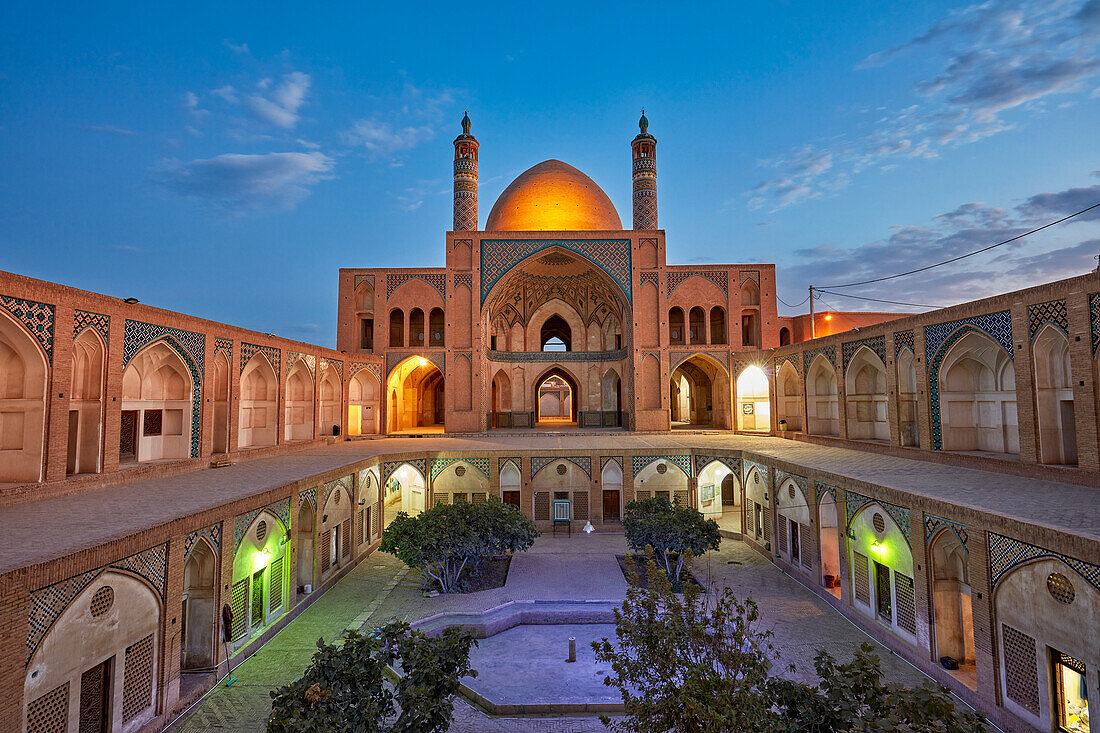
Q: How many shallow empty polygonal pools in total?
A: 1